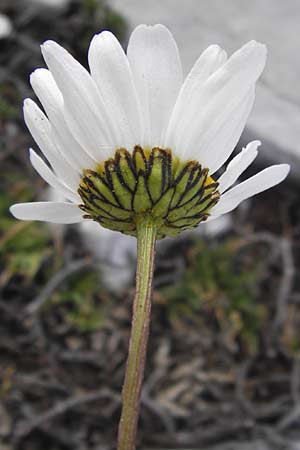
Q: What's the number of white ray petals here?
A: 12